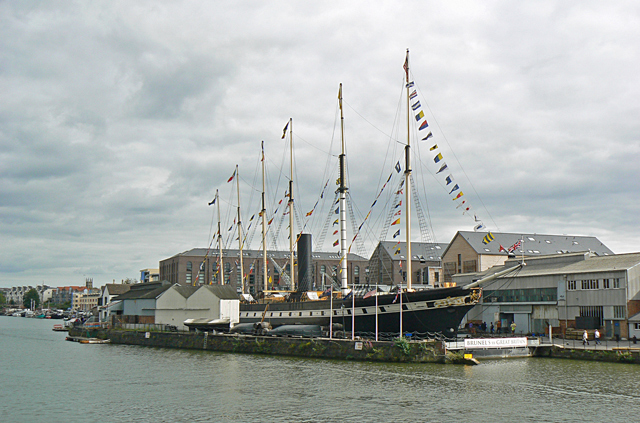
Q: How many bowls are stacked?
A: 0